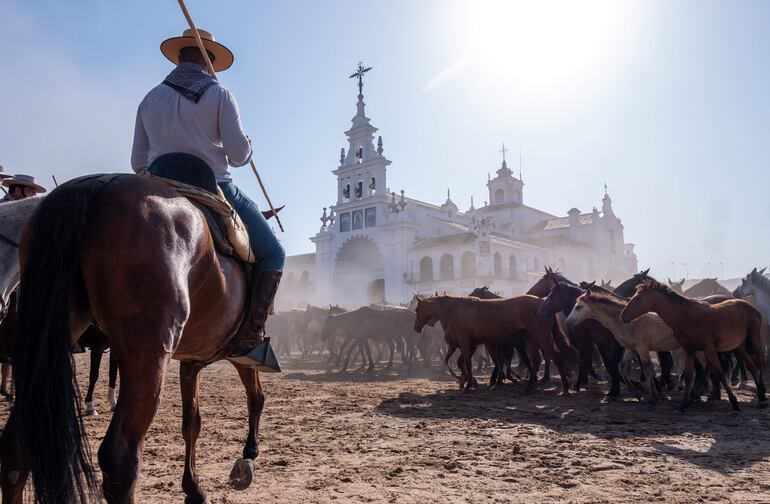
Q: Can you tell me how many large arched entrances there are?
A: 1